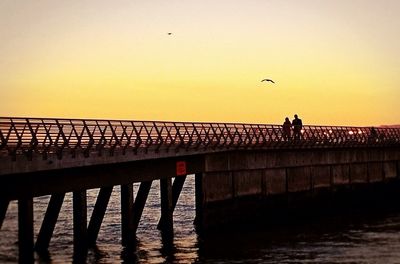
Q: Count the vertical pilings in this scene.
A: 5